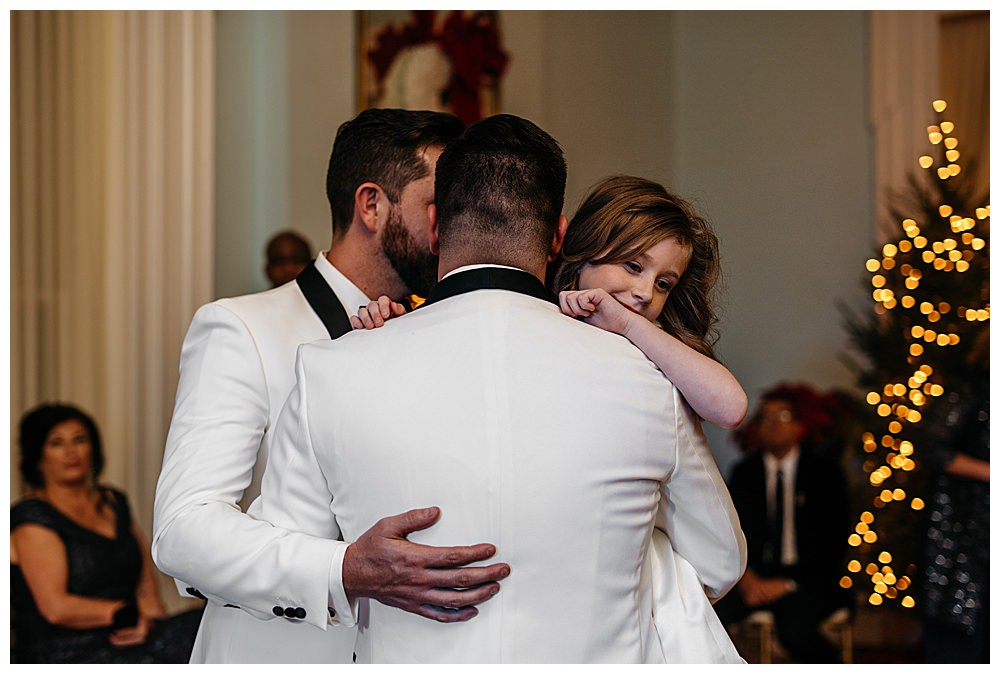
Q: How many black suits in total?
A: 1